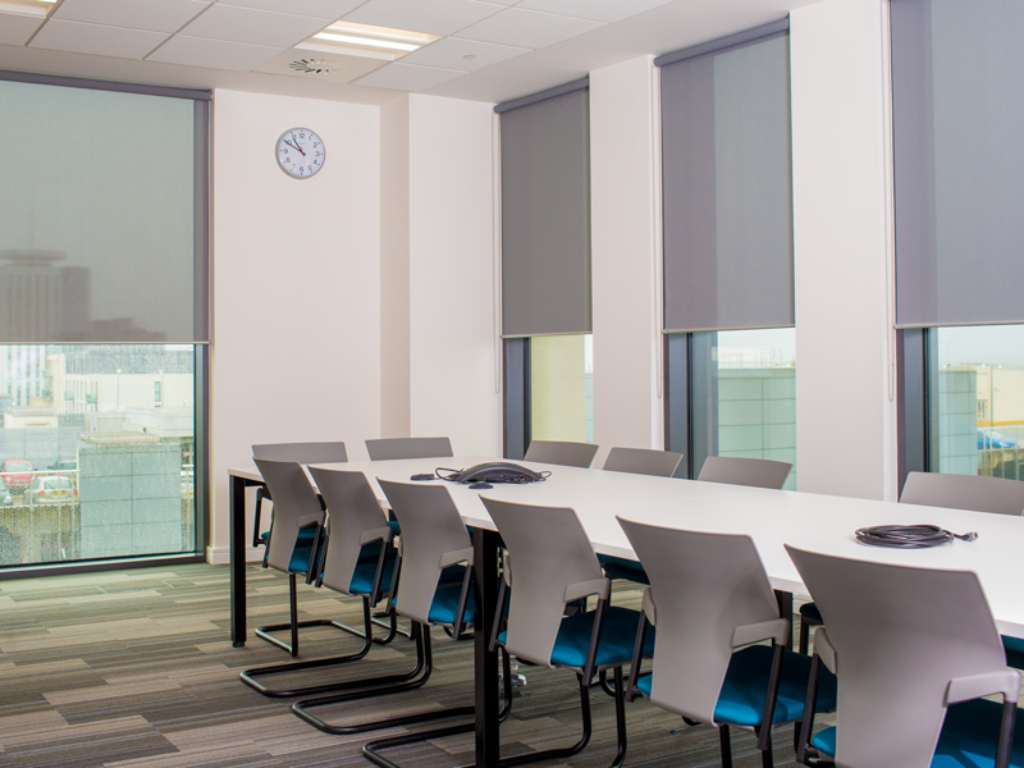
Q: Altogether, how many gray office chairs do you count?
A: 12